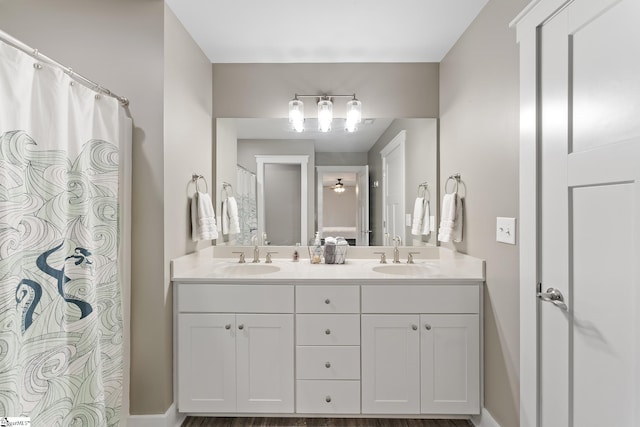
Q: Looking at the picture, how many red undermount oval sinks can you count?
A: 0